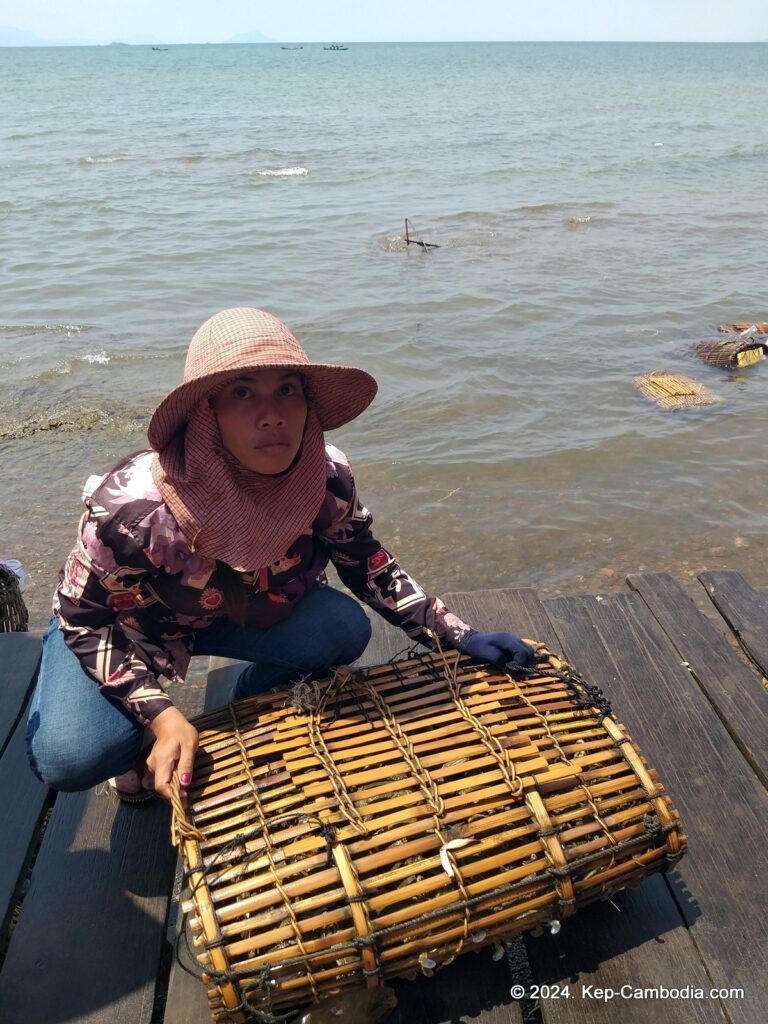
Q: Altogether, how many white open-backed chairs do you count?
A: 0